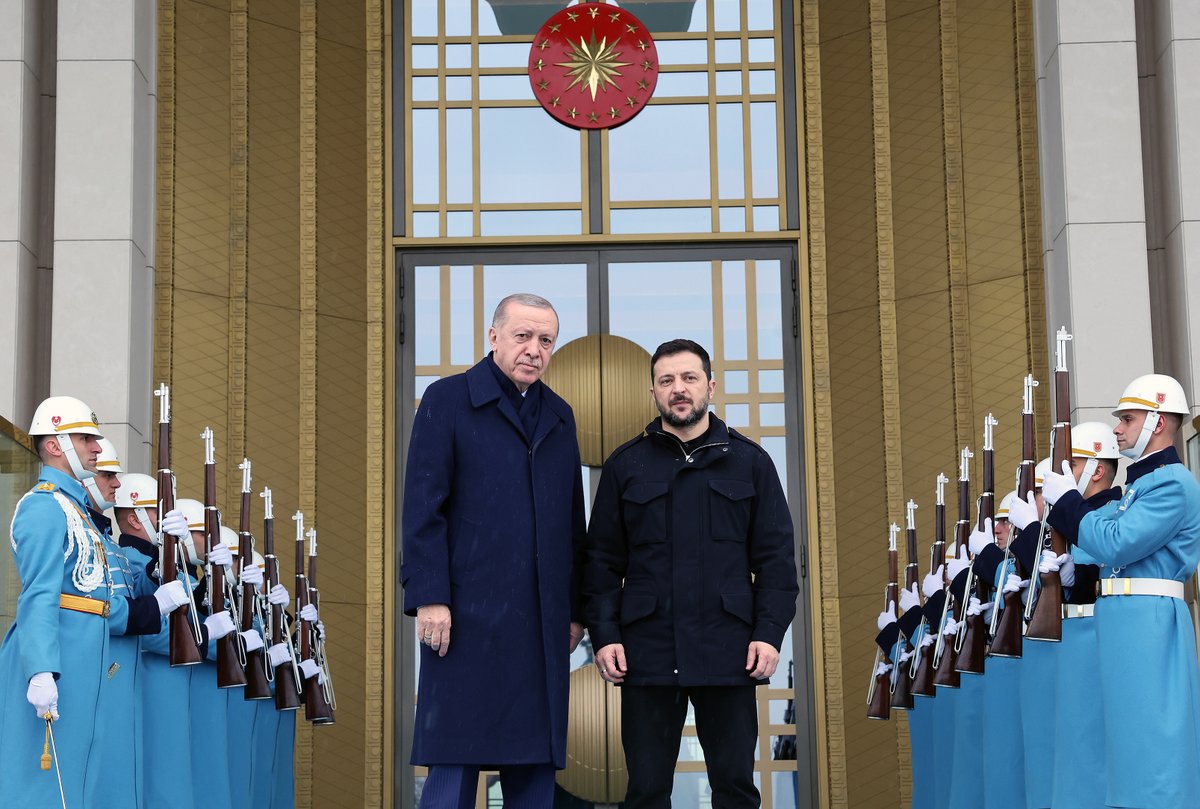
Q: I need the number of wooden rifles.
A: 13